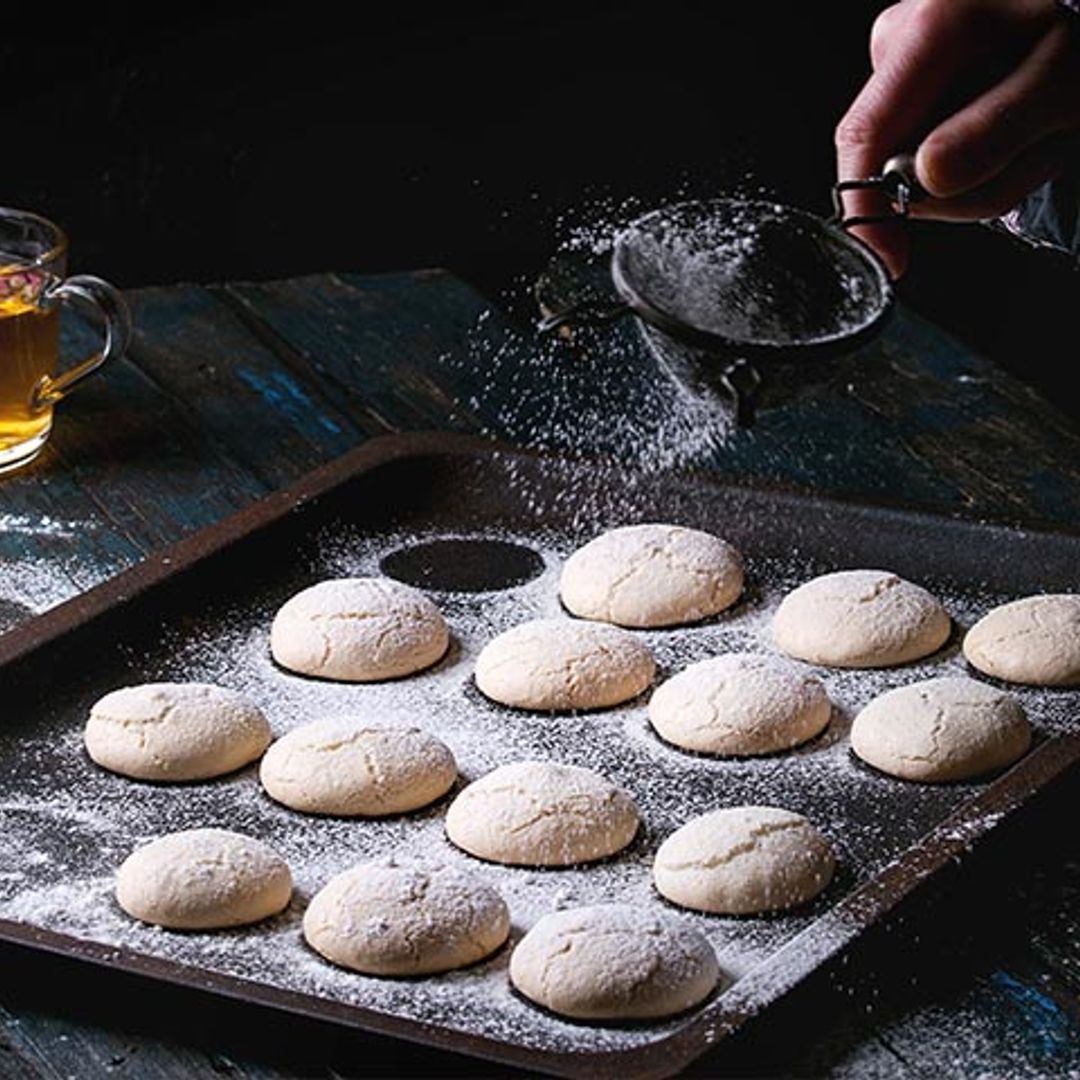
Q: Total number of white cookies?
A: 14